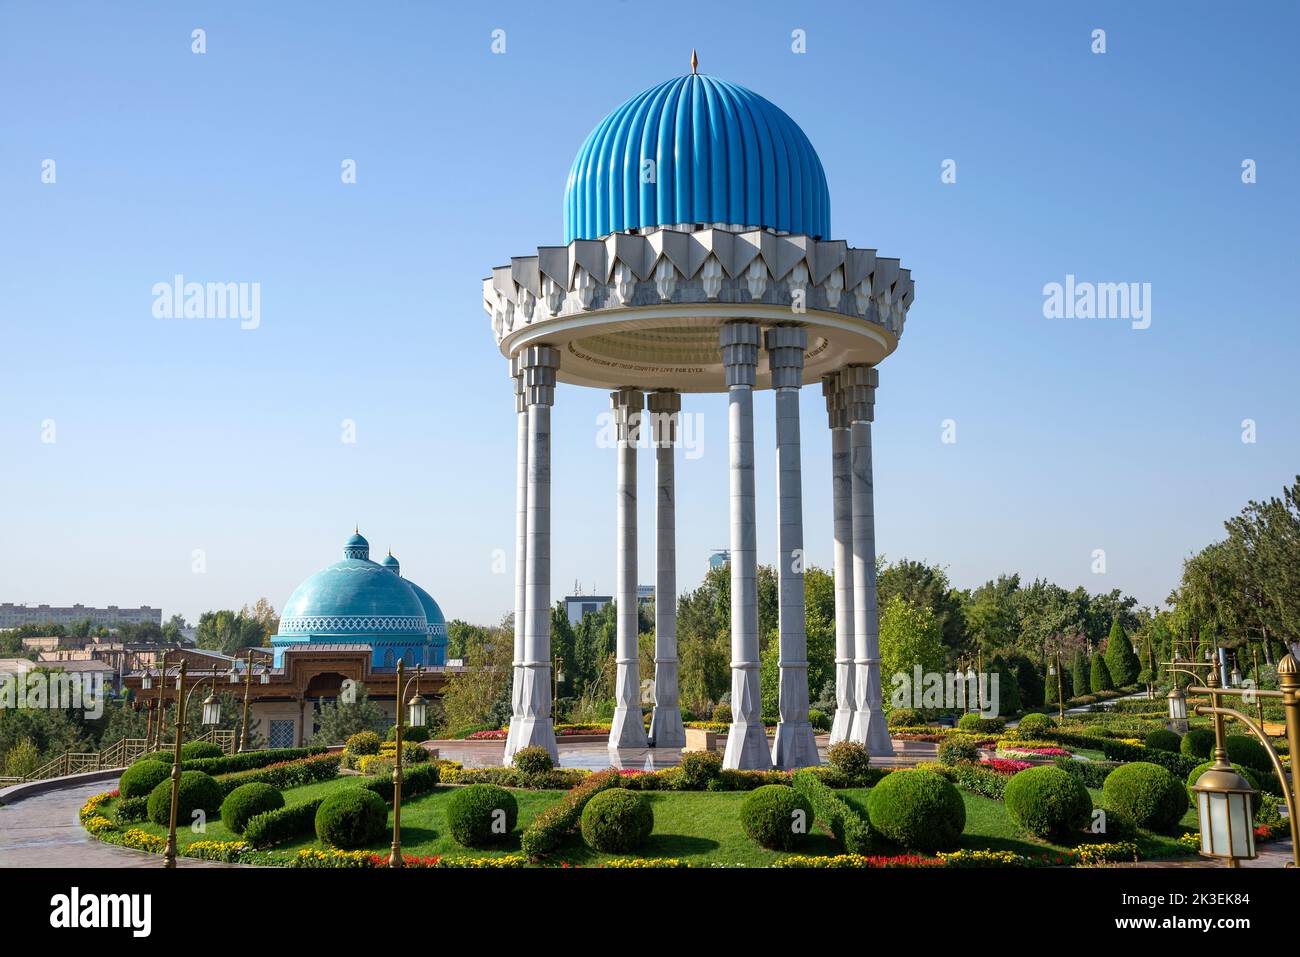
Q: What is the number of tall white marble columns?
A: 8